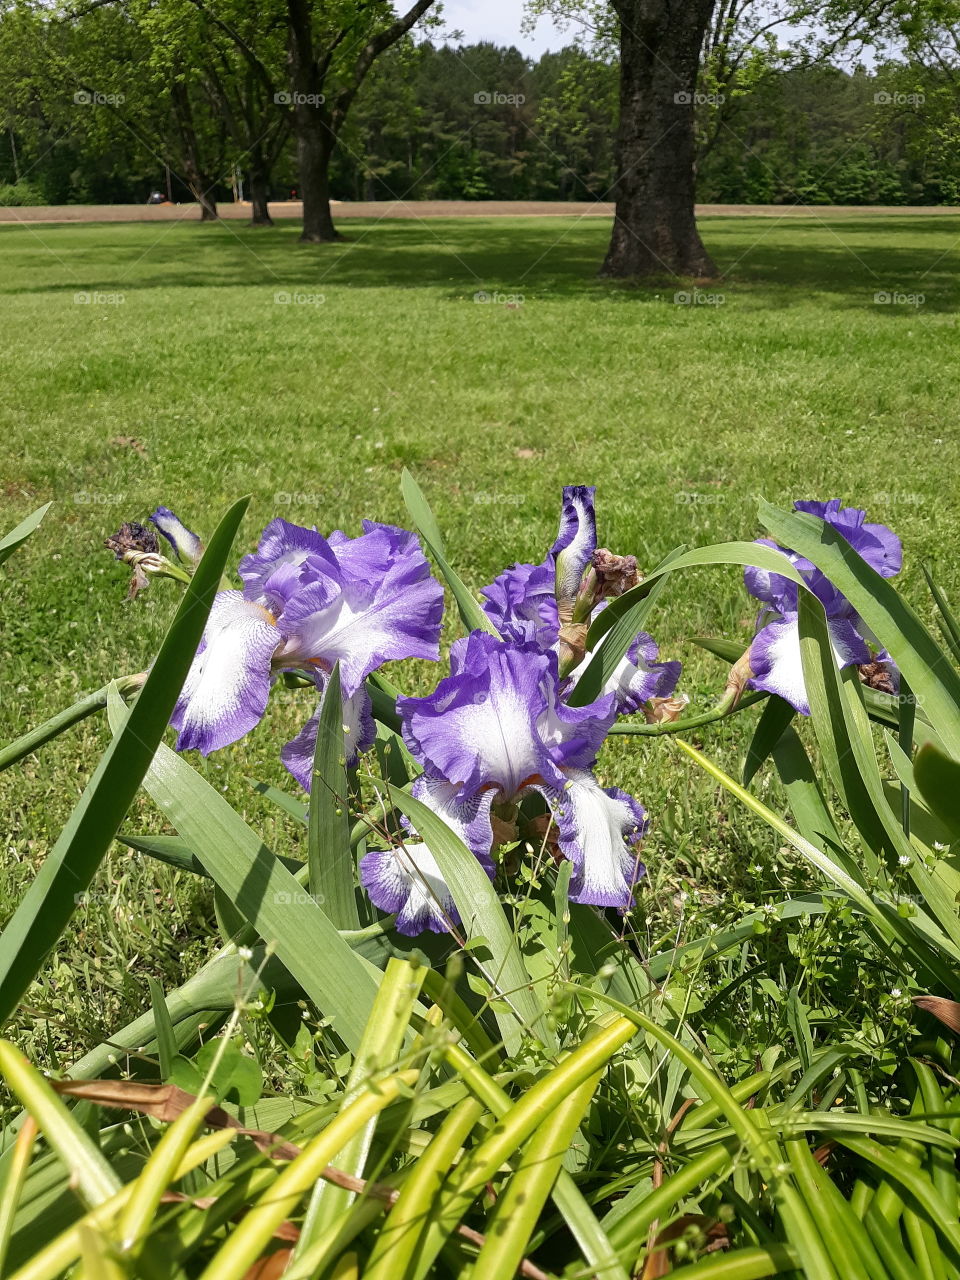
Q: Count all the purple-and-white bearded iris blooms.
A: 4